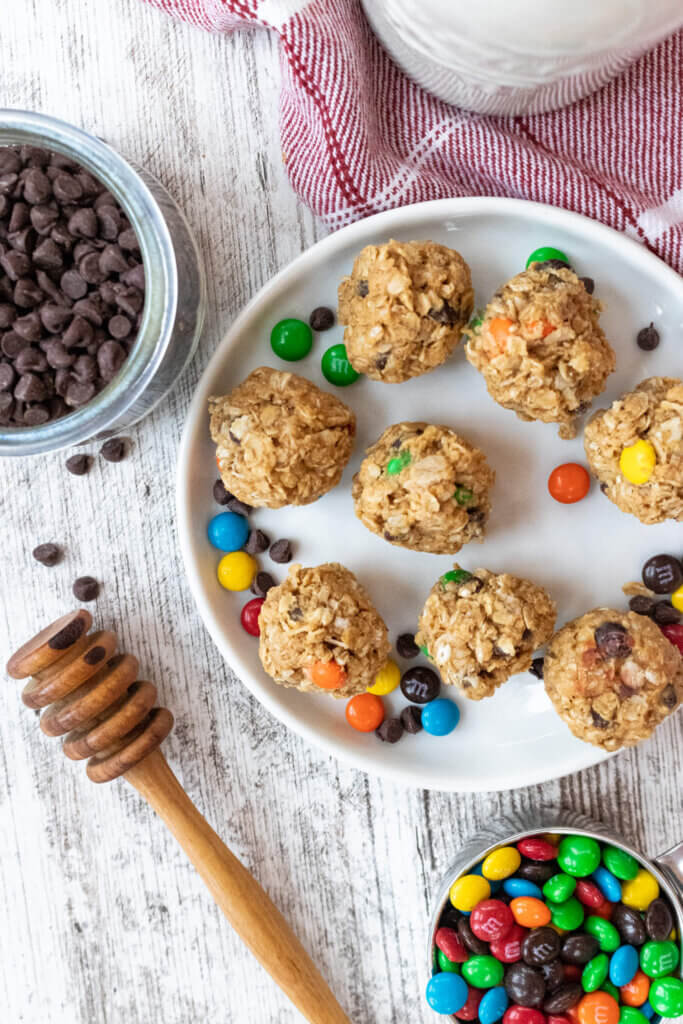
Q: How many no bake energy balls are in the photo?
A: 8